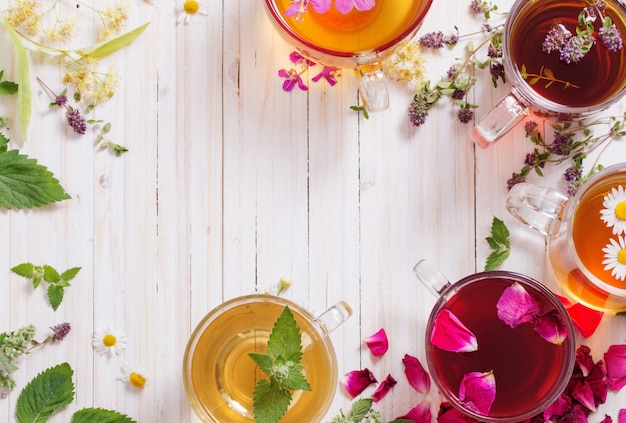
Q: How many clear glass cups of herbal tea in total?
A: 5